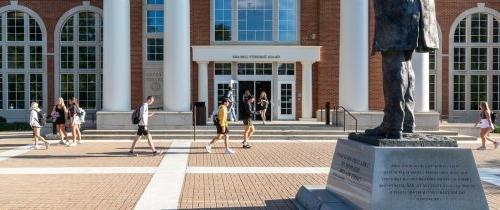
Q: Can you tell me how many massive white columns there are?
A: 4